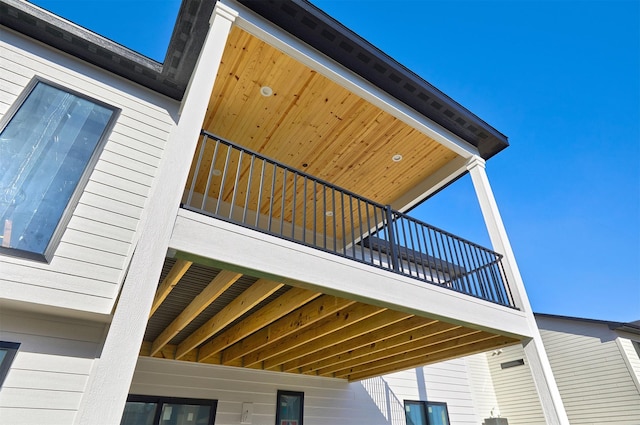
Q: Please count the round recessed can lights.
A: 4